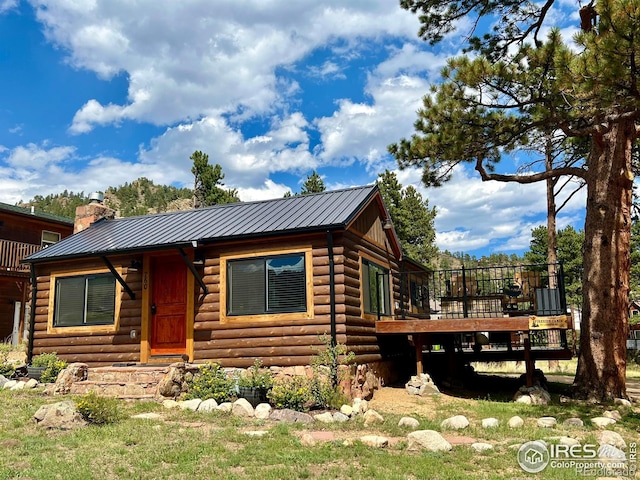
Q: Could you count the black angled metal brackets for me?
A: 2